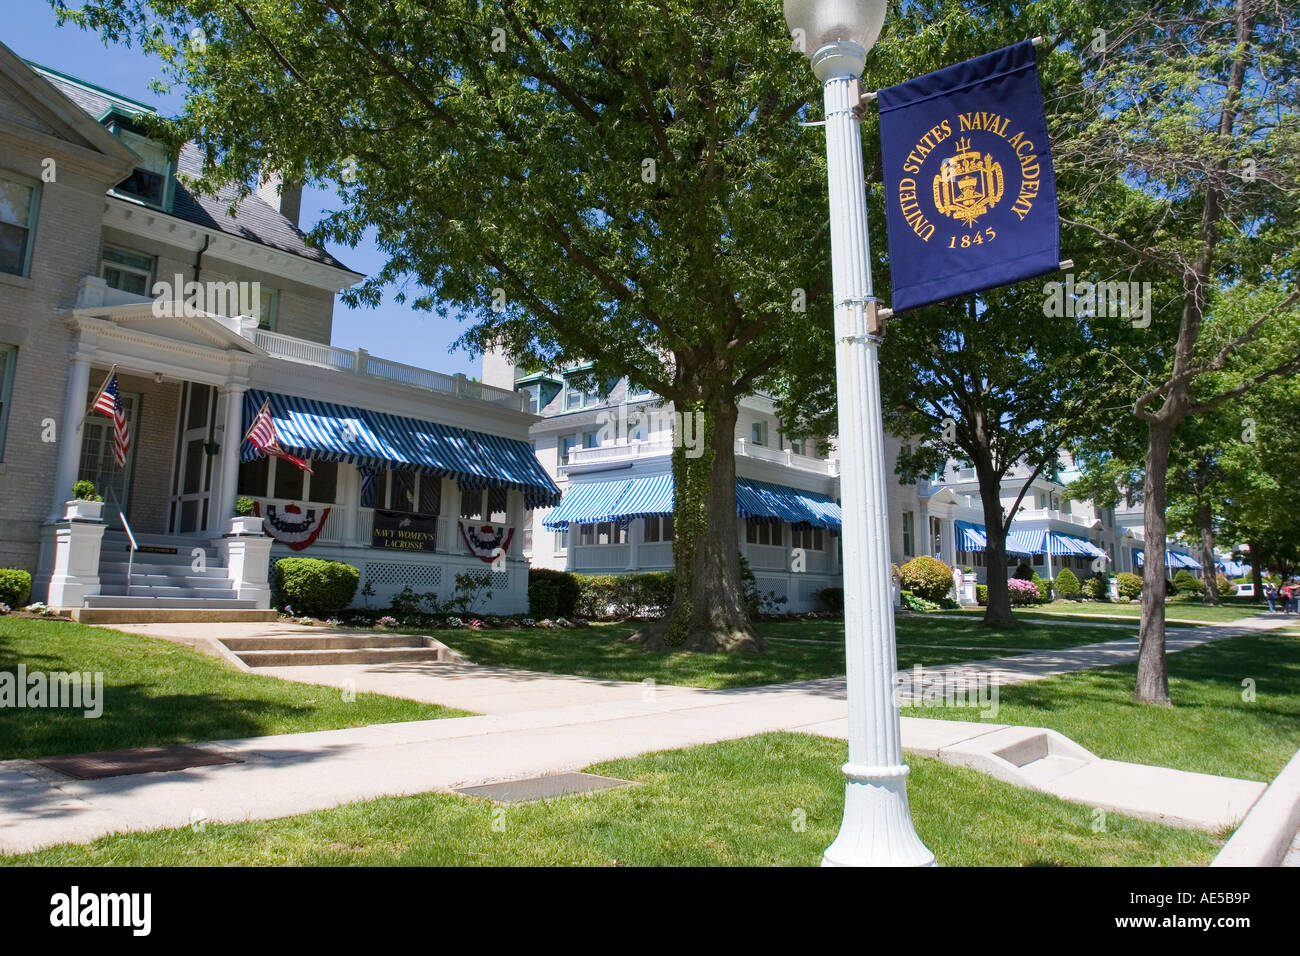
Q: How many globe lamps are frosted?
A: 1